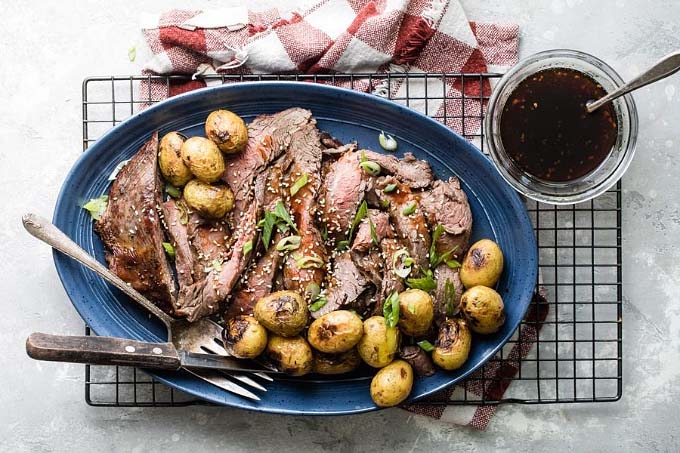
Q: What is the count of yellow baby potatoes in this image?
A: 15